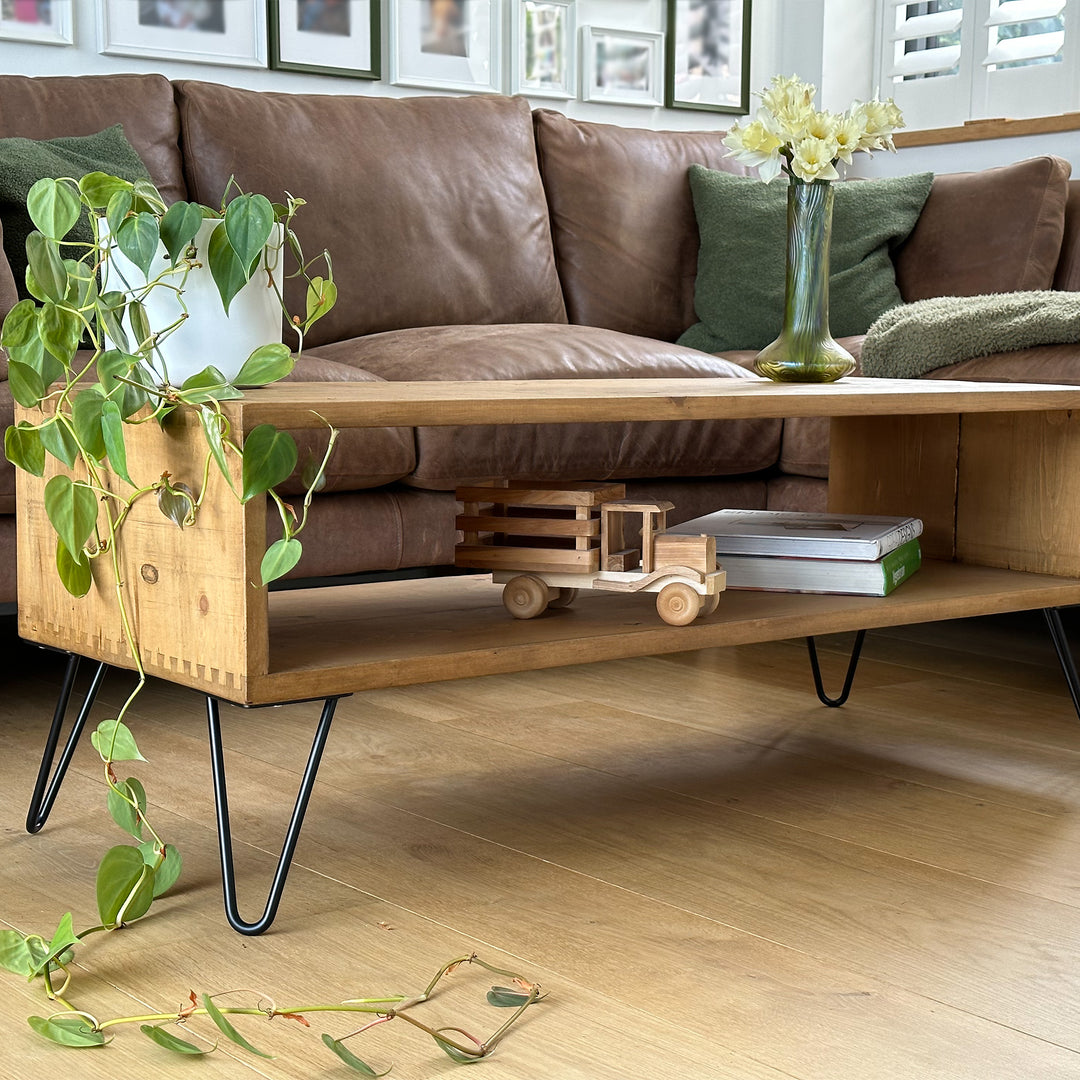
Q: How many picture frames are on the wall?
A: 7